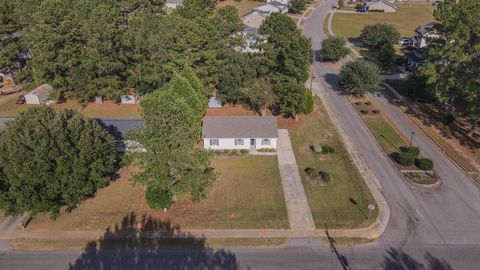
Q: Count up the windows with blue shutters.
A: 3